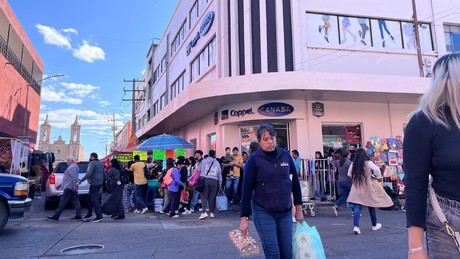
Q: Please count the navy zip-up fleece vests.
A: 1